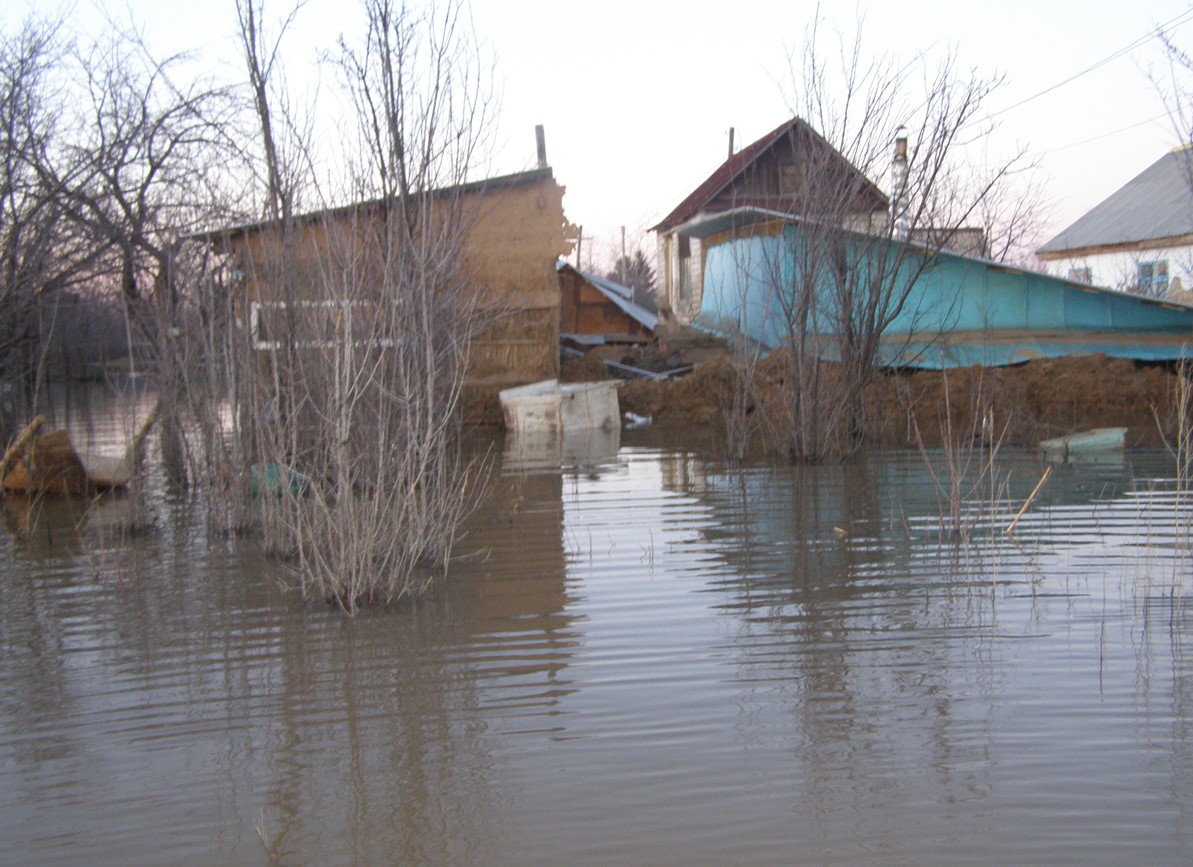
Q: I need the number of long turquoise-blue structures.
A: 1